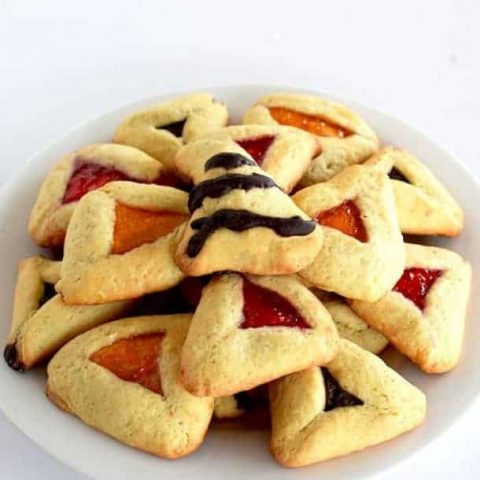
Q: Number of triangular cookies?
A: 13